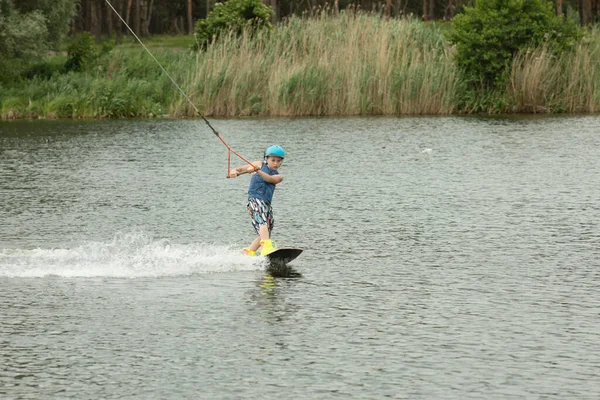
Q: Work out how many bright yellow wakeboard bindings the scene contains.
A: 2